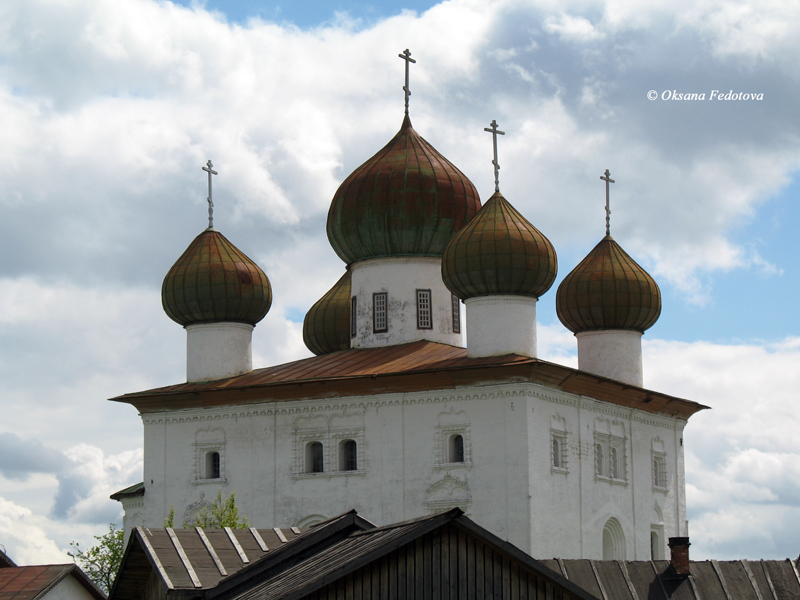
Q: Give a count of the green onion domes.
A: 5